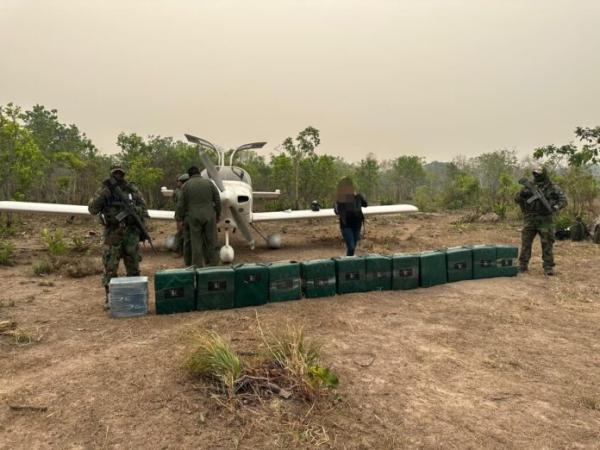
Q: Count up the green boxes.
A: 12